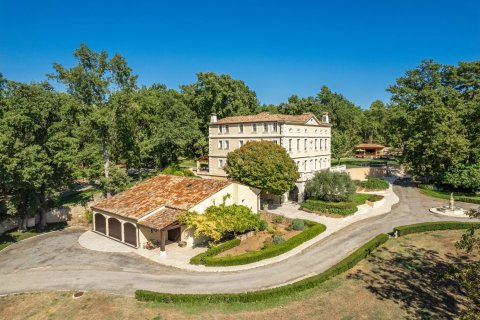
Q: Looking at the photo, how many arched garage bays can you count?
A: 3